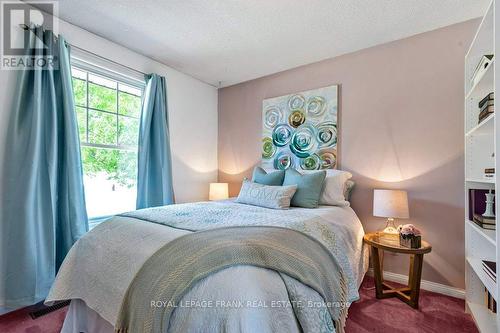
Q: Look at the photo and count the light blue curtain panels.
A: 2